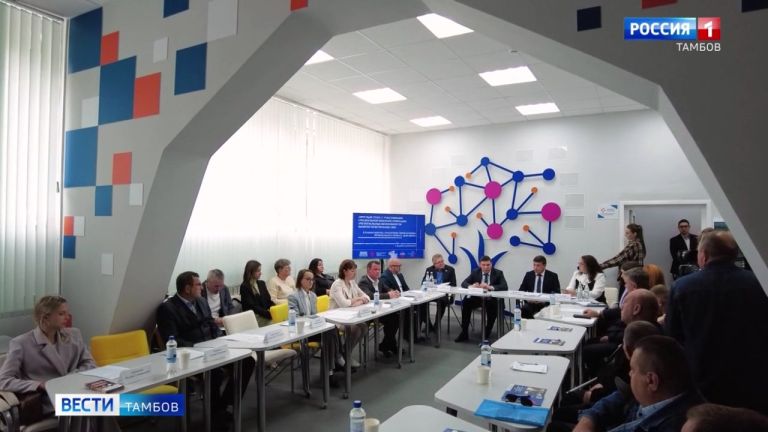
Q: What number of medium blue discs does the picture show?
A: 10